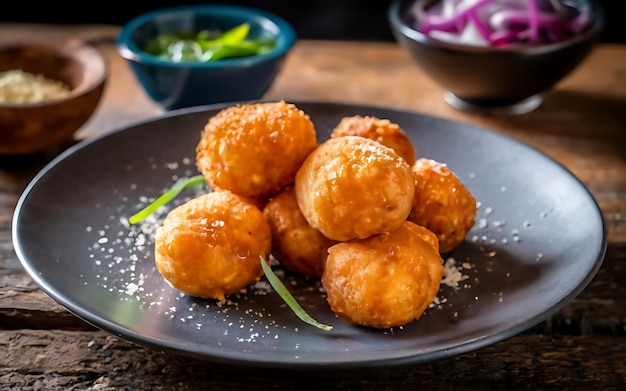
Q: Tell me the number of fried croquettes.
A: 7